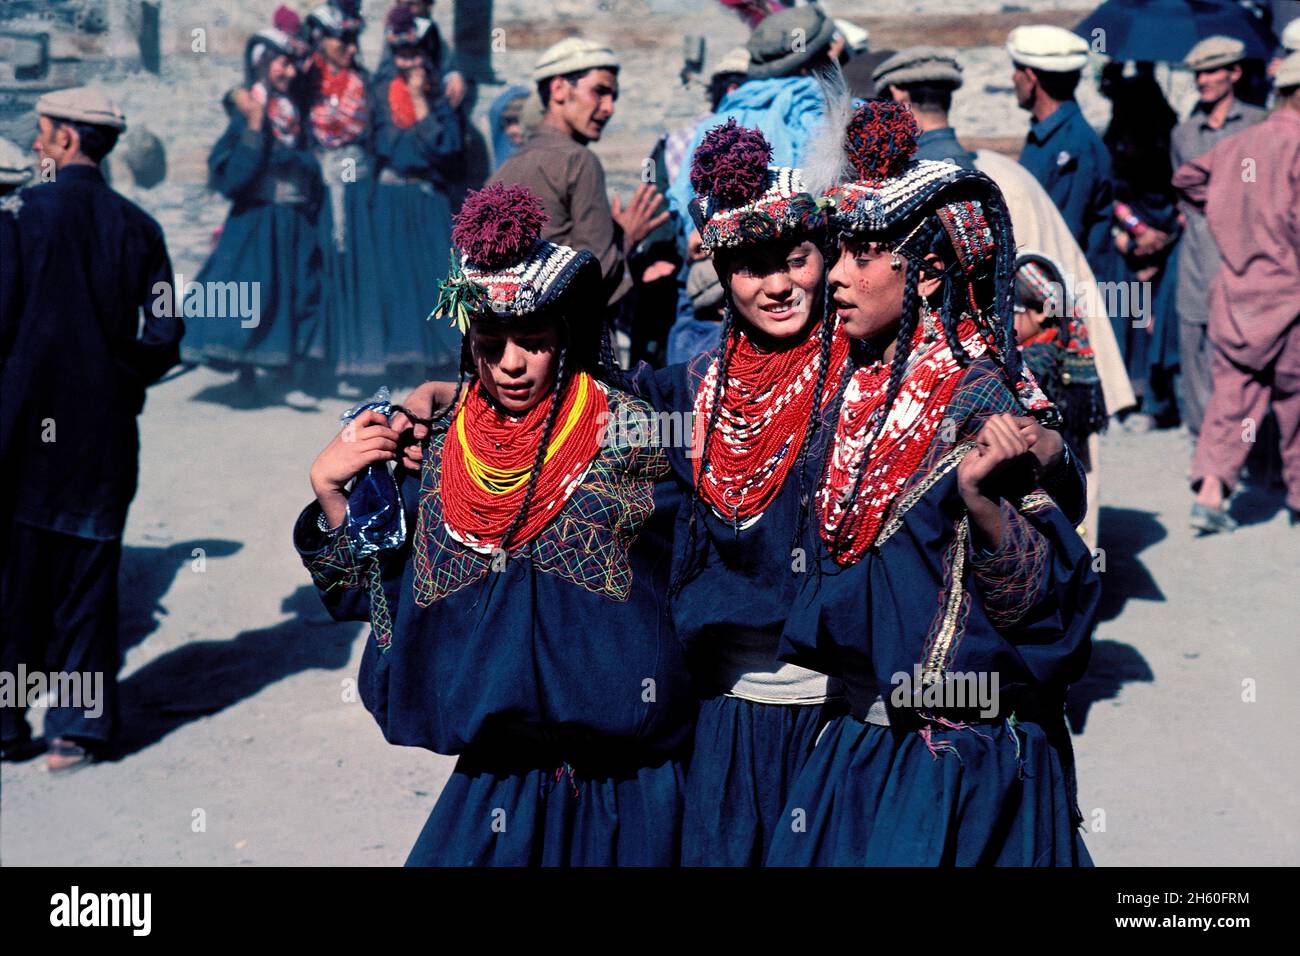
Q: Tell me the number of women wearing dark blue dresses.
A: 6